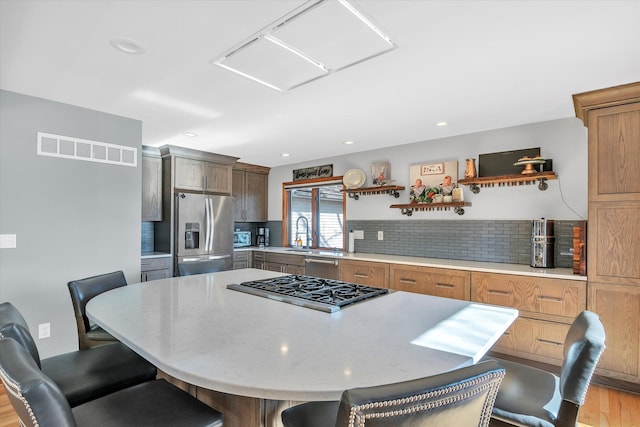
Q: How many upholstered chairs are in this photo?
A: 6